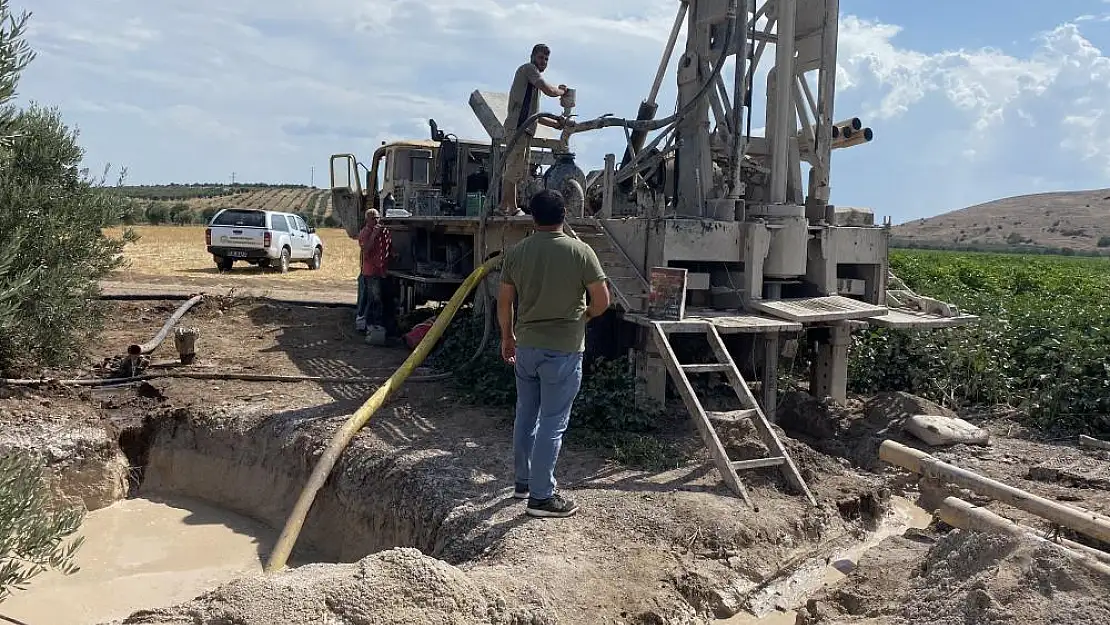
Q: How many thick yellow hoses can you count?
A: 1